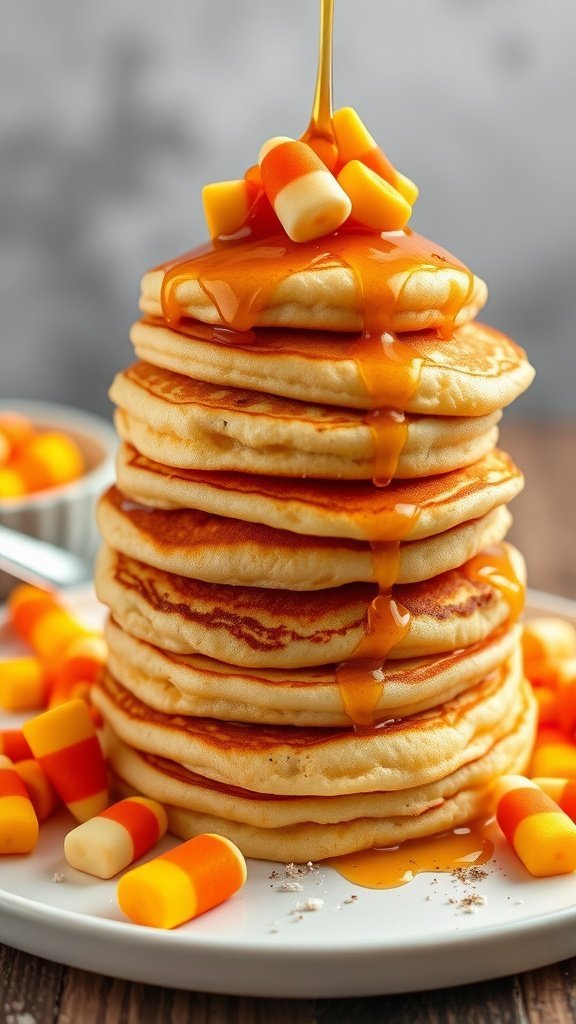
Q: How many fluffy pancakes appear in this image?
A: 10